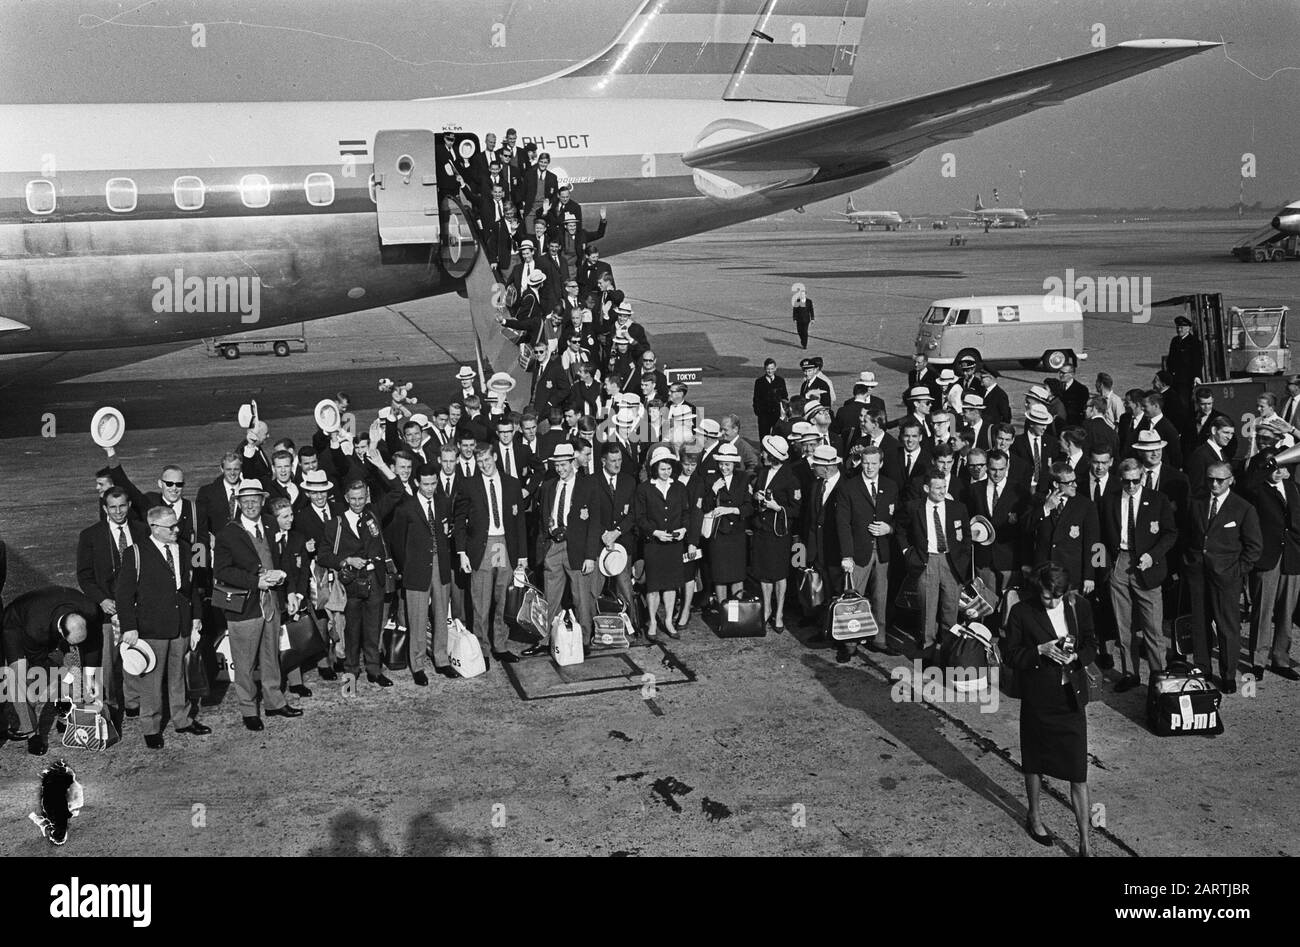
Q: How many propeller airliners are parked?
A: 2